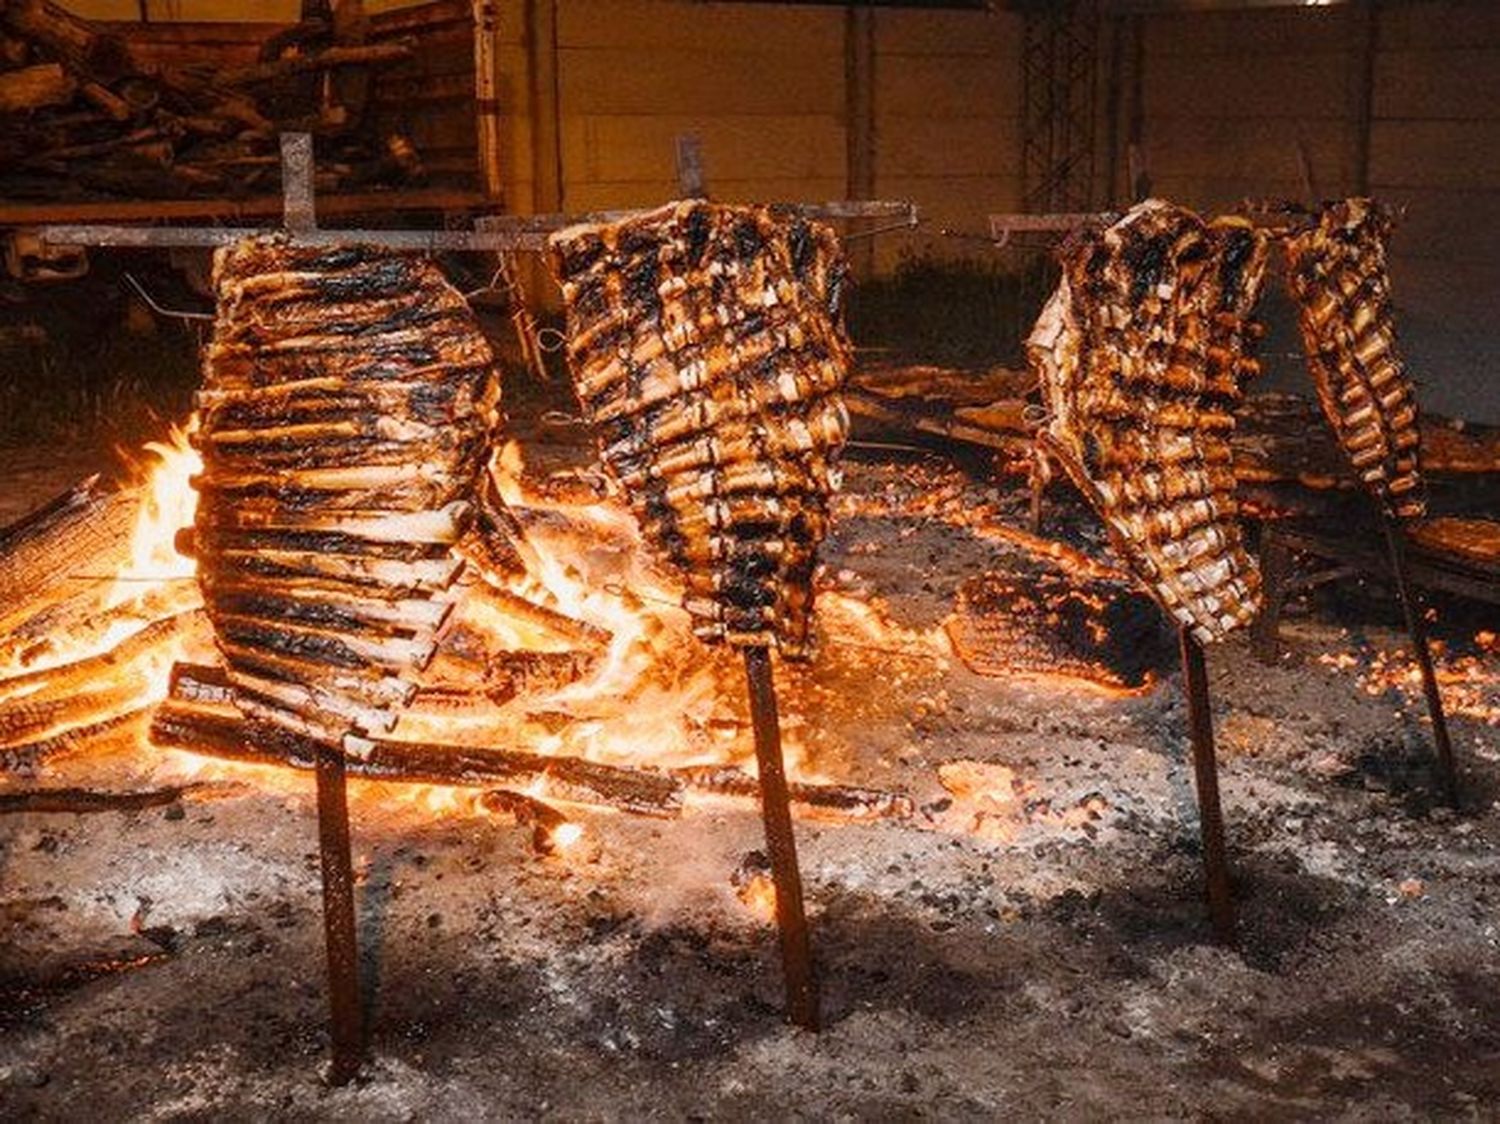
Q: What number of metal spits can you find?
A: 4